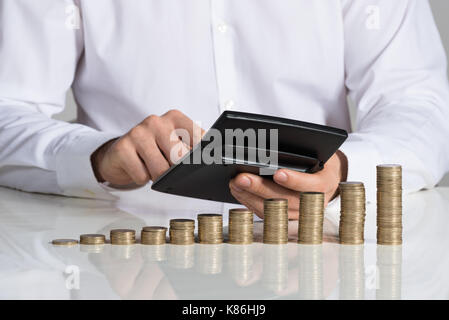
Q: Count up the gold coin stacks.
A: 11